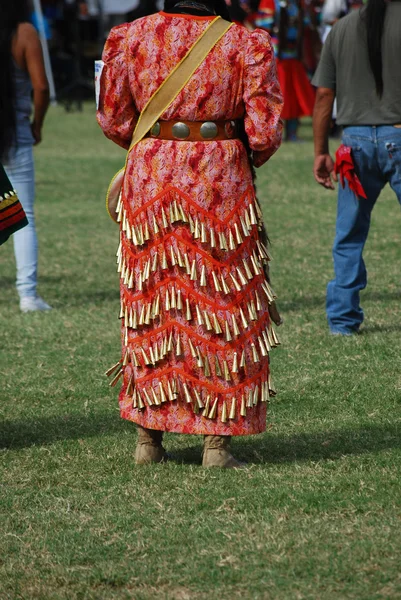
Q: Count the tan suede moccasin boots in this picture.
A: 2